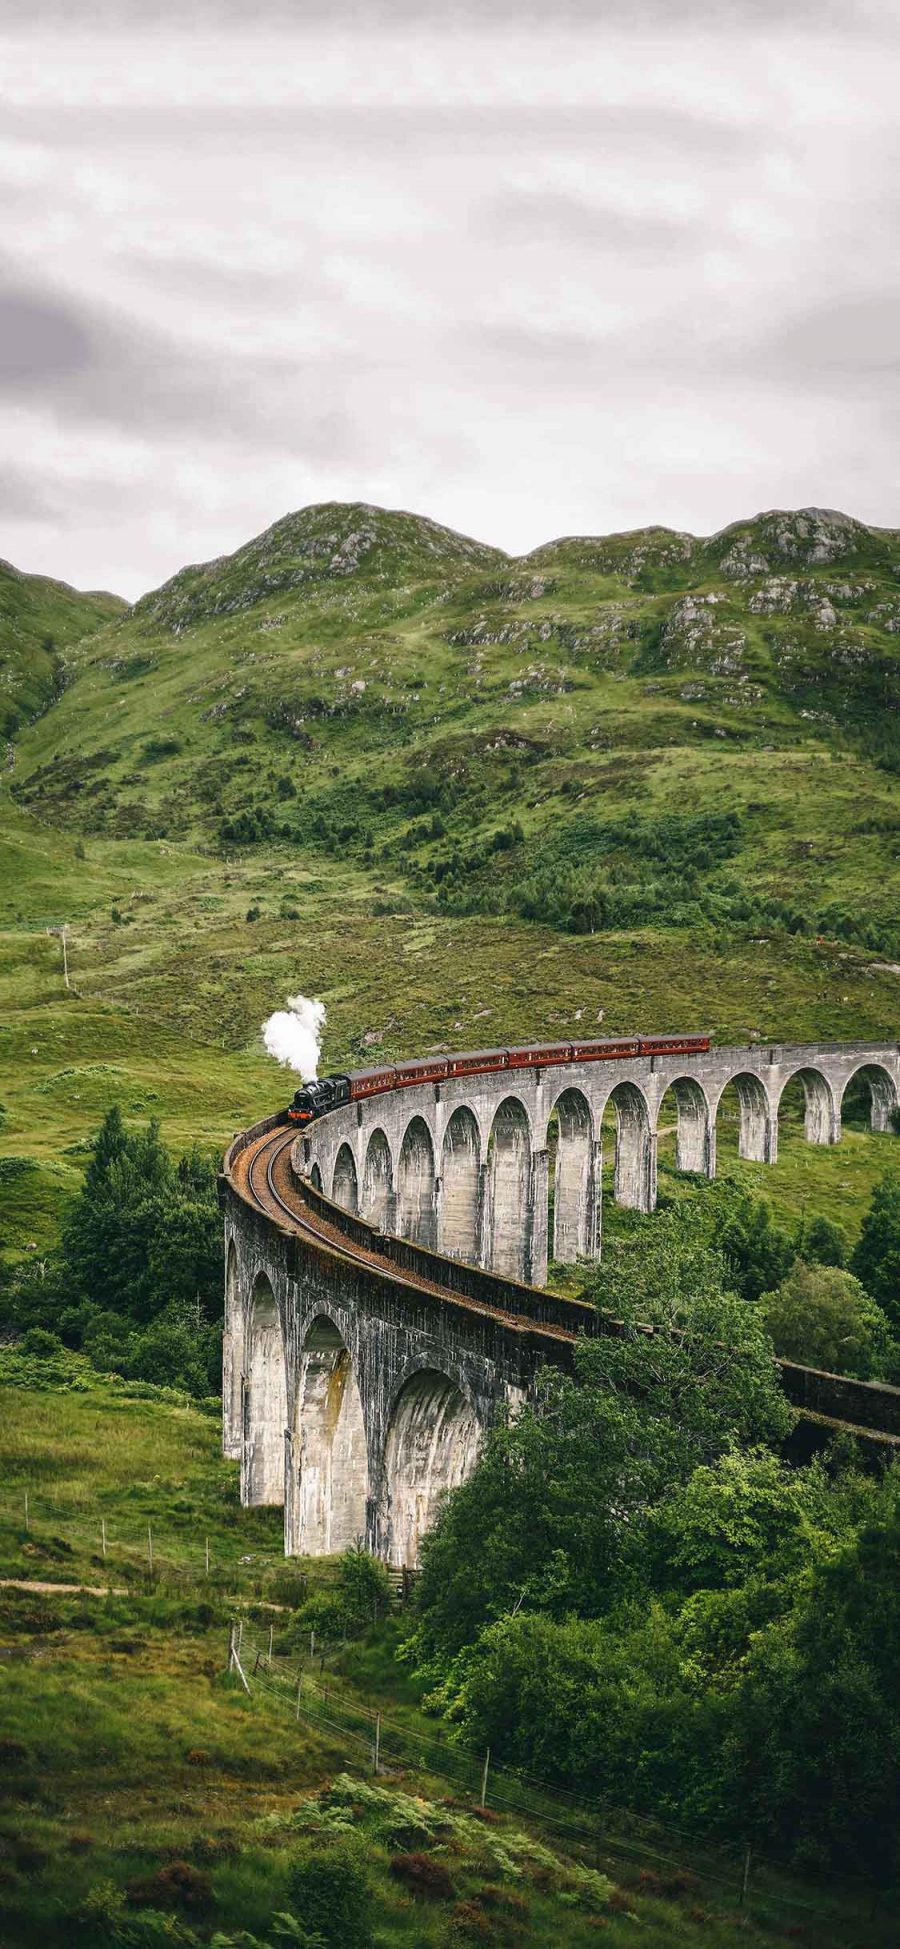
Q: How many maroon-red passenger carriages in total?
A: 6